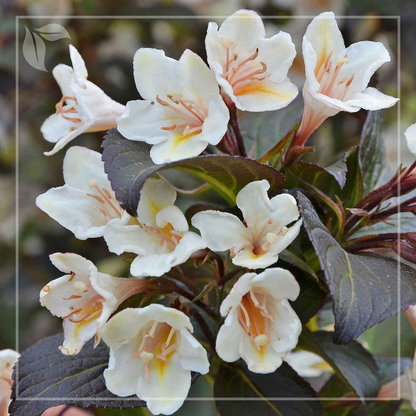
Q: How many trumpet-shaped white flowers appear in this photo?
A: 10